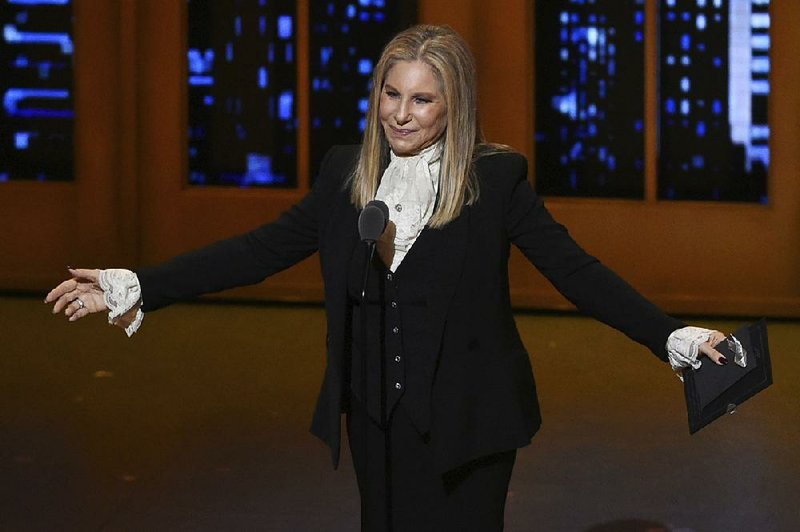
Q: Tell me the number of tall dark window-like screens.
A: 5